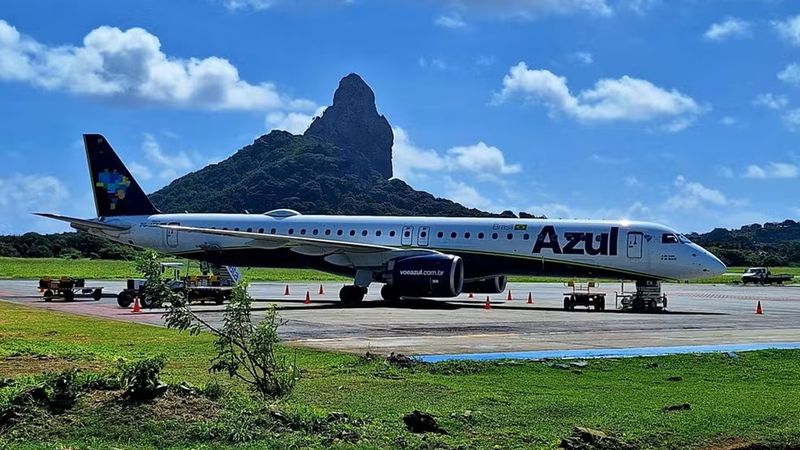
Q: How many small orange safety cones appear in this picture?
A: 9